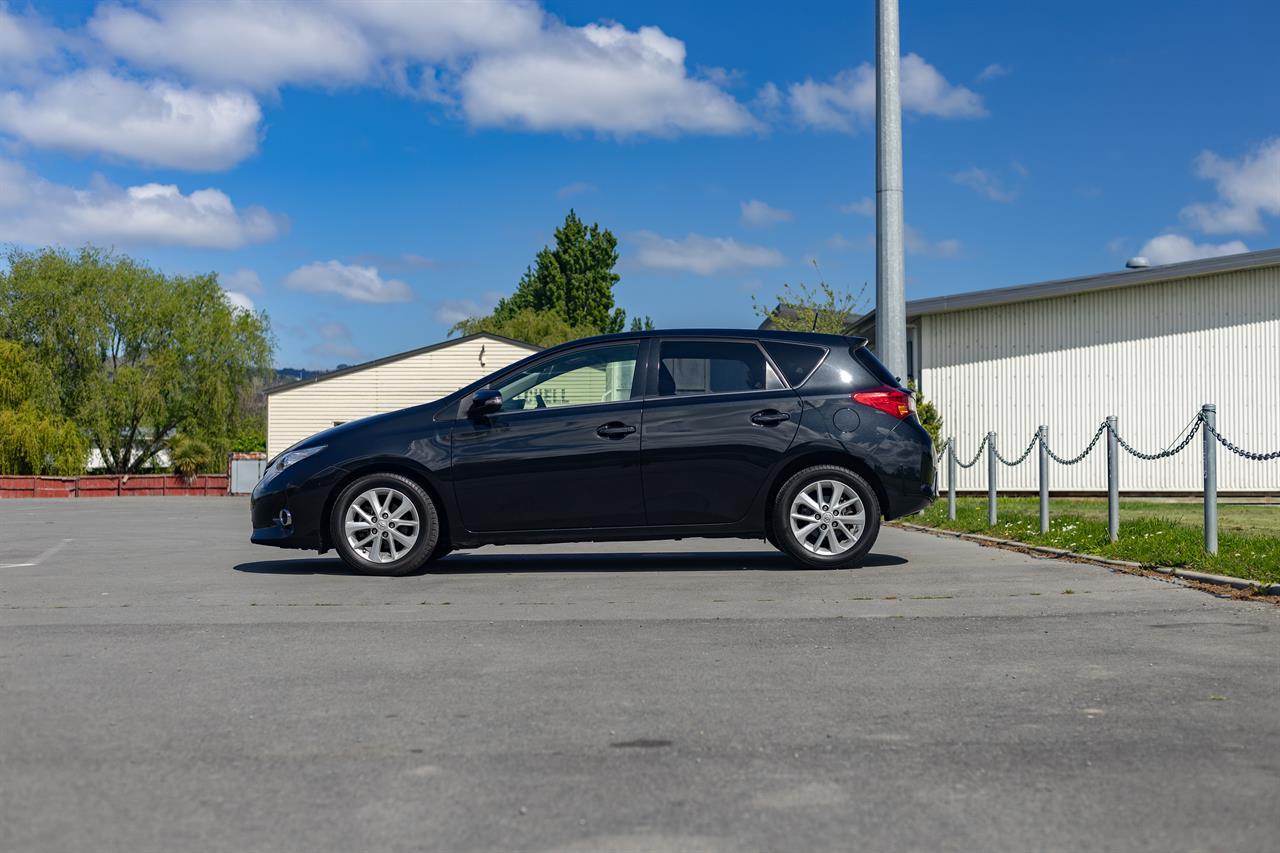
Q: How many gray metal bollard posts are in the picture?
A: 5